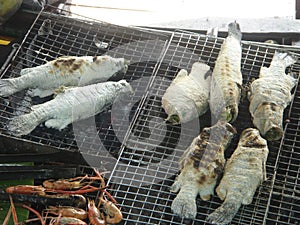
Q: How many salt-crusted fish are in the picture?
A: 7